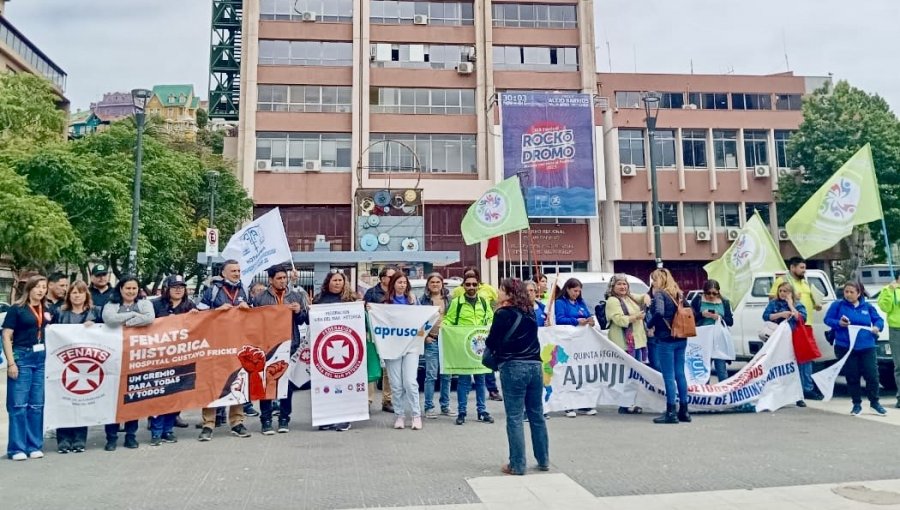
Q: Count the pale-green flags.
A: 4